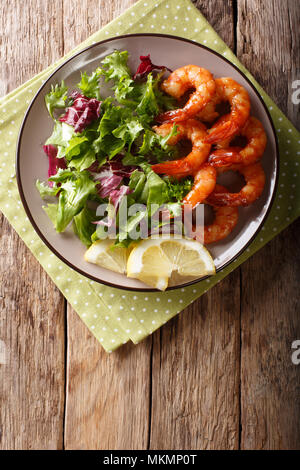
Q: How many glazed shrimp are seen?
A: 7